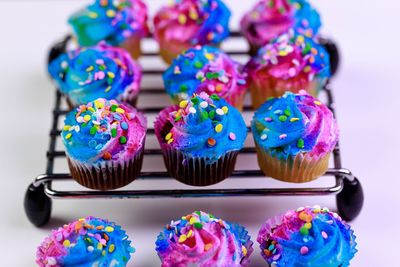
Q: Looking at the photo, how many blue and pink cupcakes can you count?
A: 12